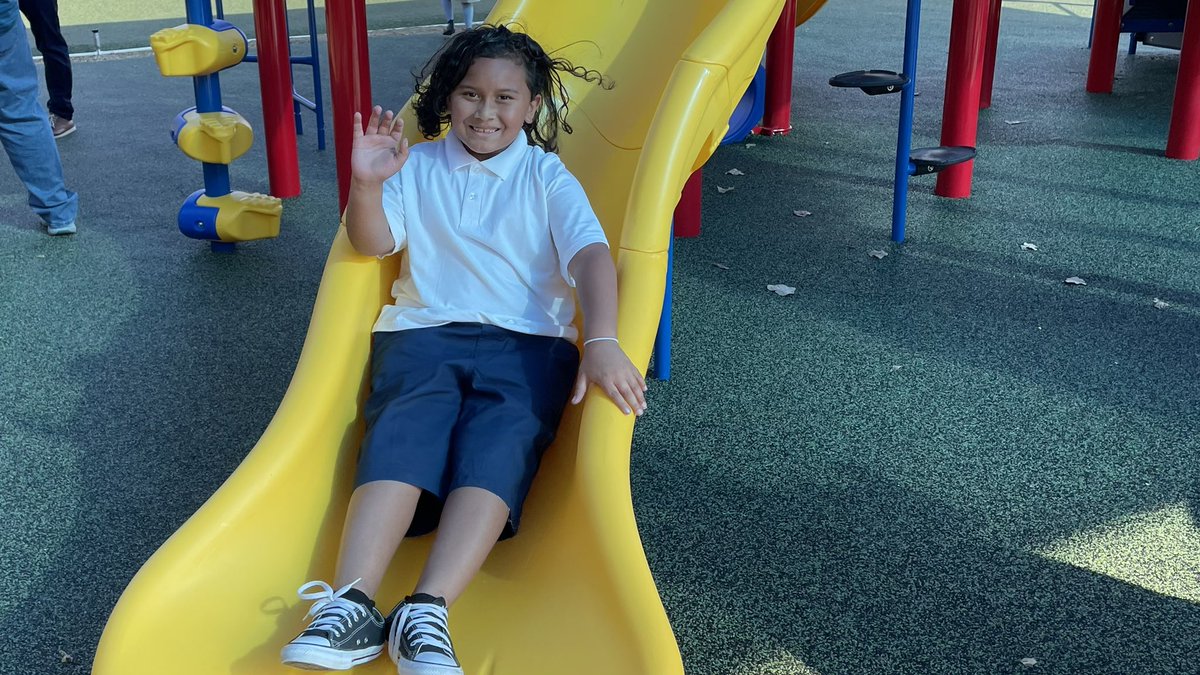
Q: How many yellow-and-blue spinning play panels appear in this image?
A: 3